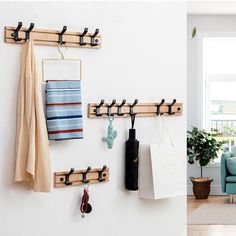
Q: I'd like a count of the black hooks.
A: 14